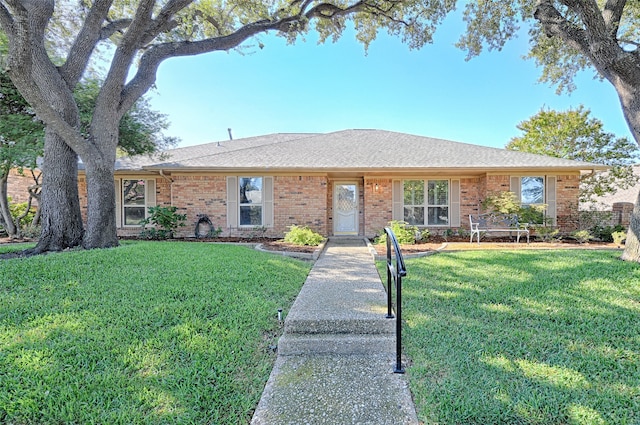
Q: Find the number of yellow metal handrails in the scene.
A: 0